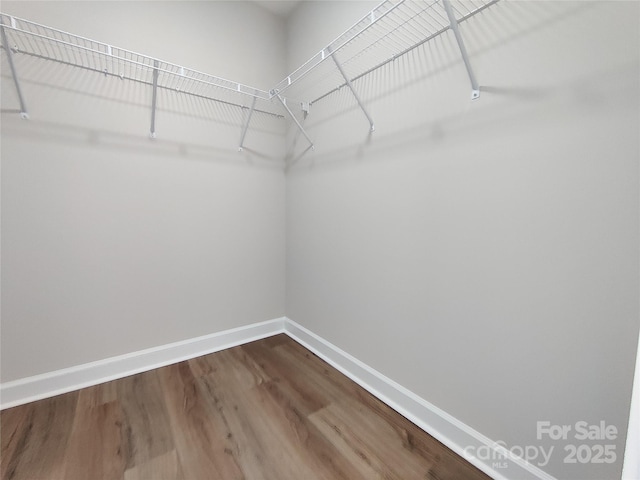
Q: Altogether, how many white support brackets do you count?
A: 6